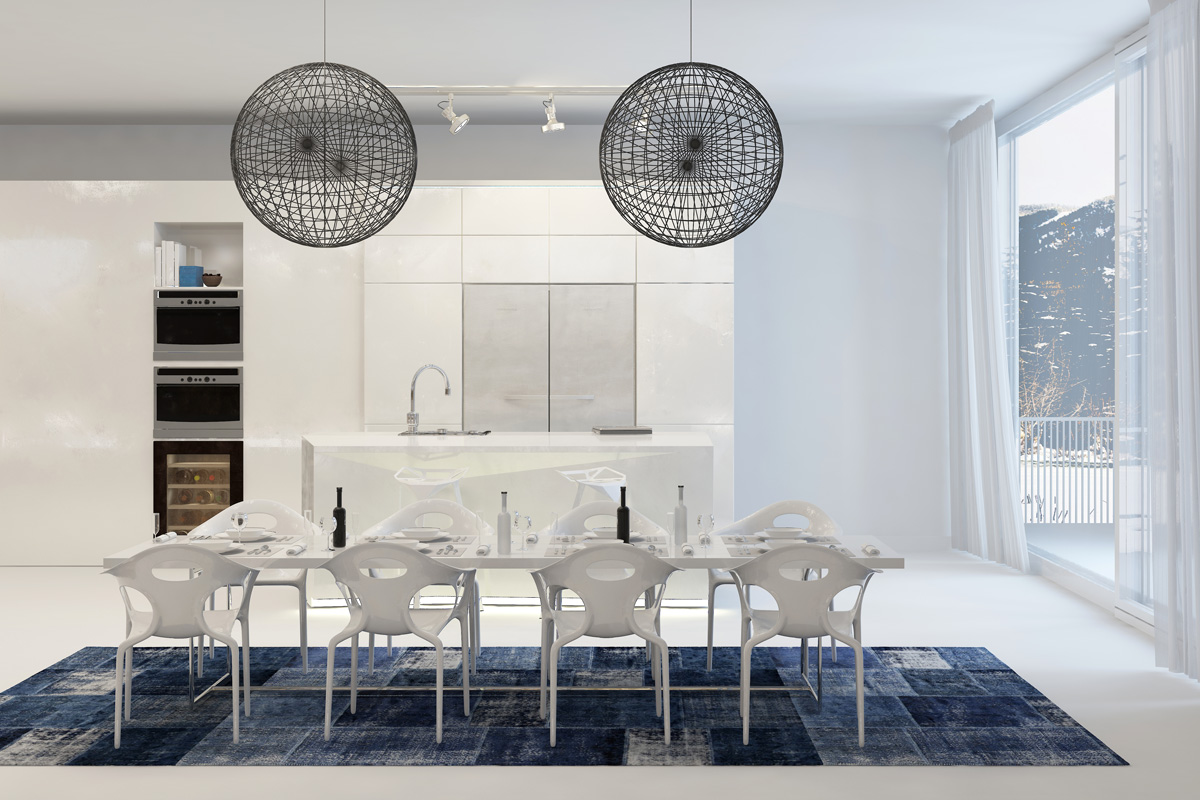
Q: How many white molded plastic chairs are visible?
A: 8